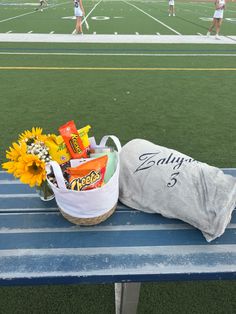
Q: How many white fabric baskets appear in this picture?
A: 1